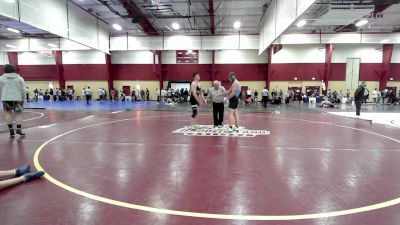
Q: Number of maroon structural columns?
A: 8